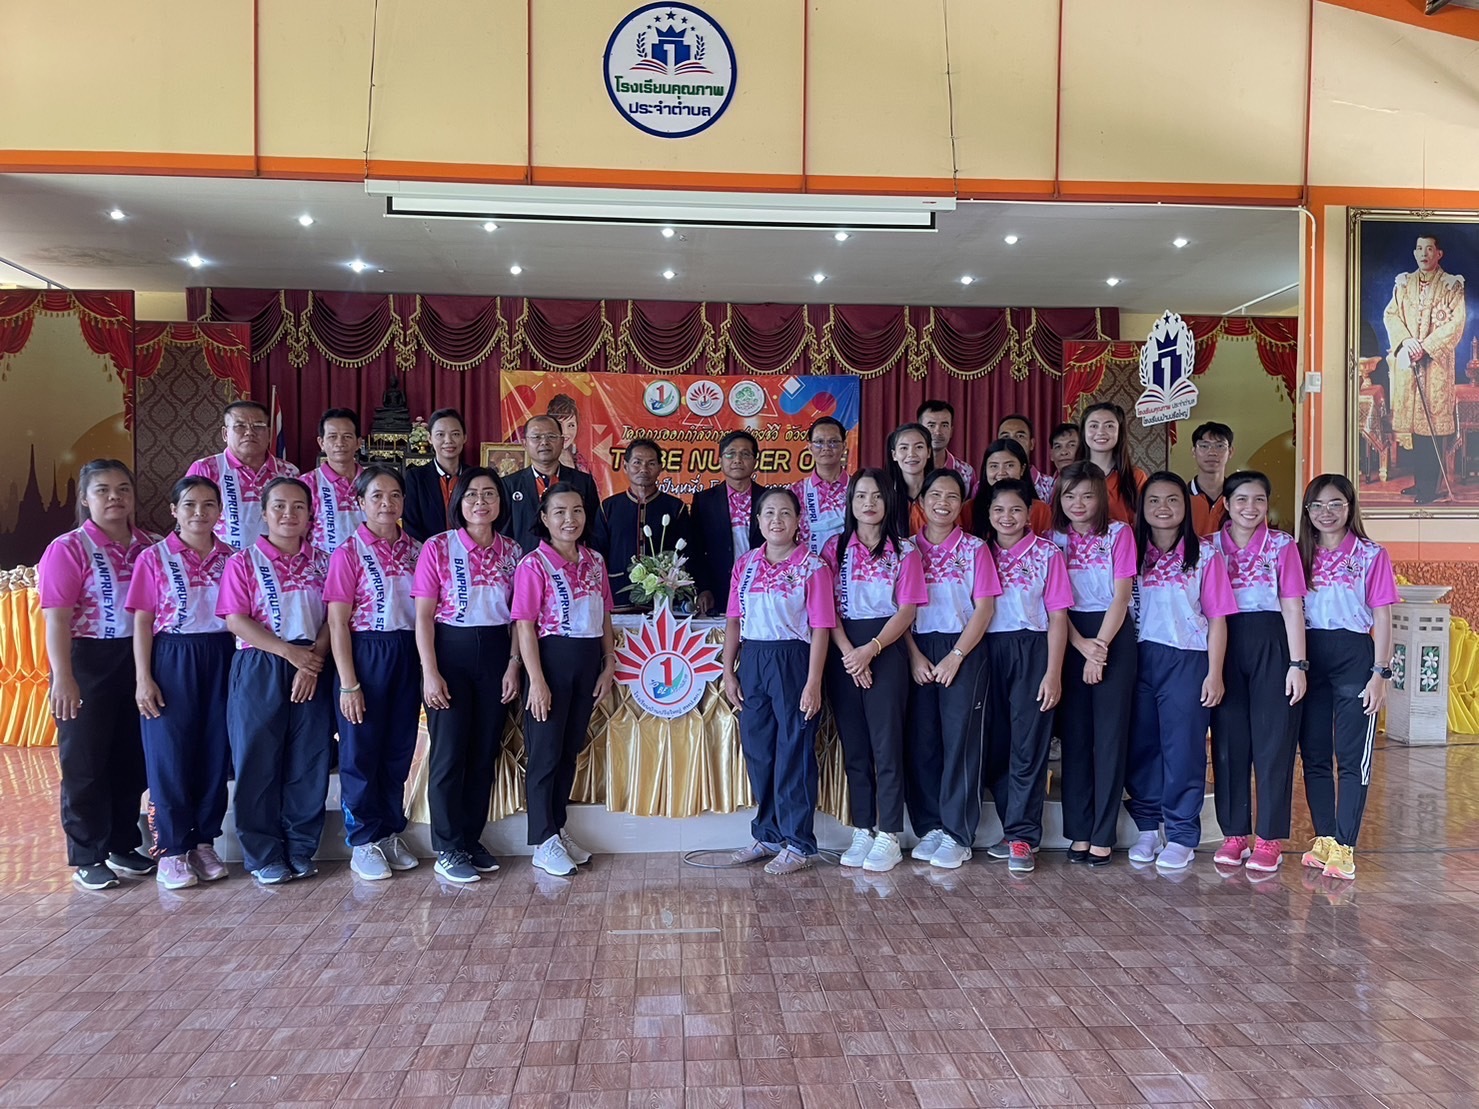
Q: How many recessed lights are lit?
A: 14